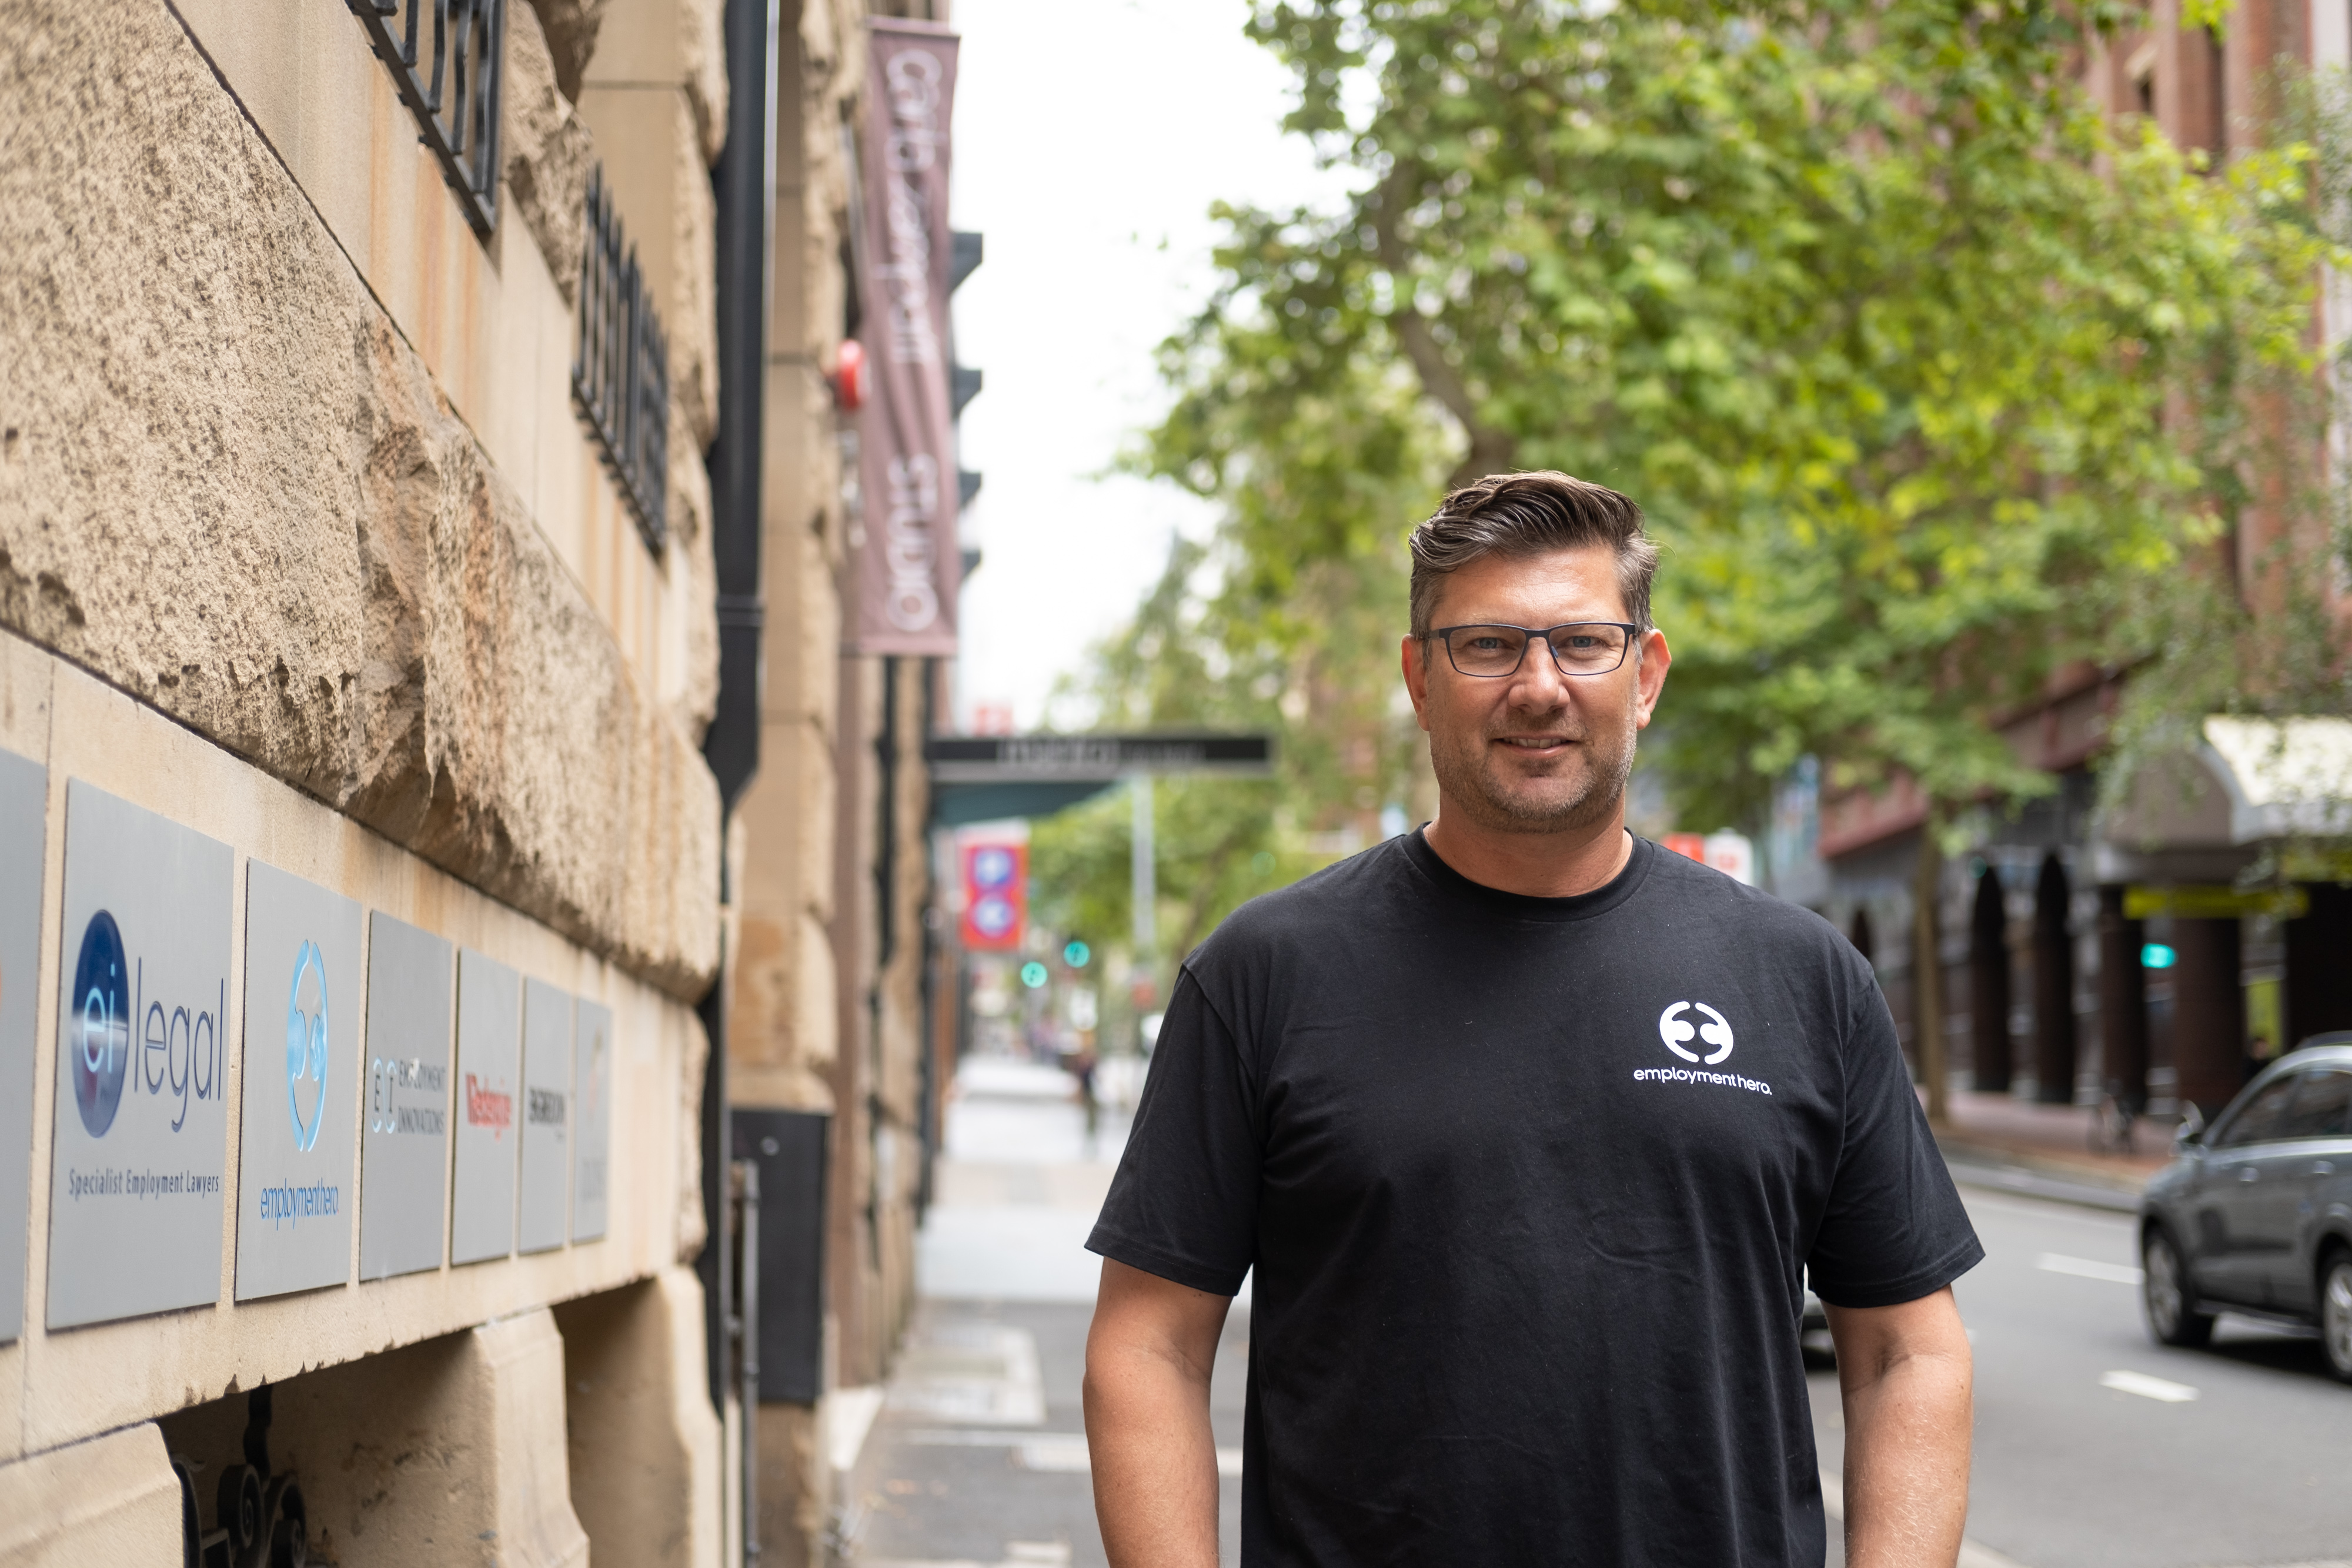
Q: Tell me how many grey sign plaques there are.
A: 7